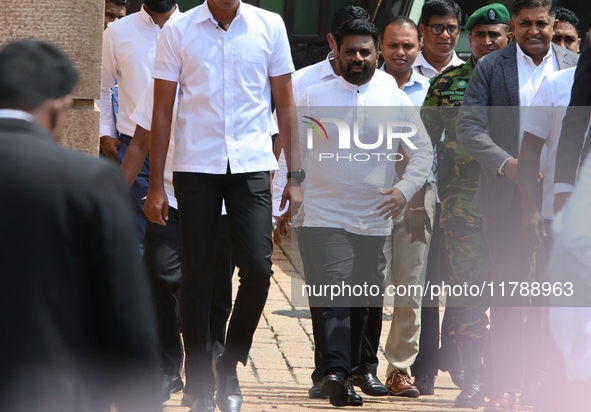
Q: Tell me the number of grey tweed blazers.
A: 1